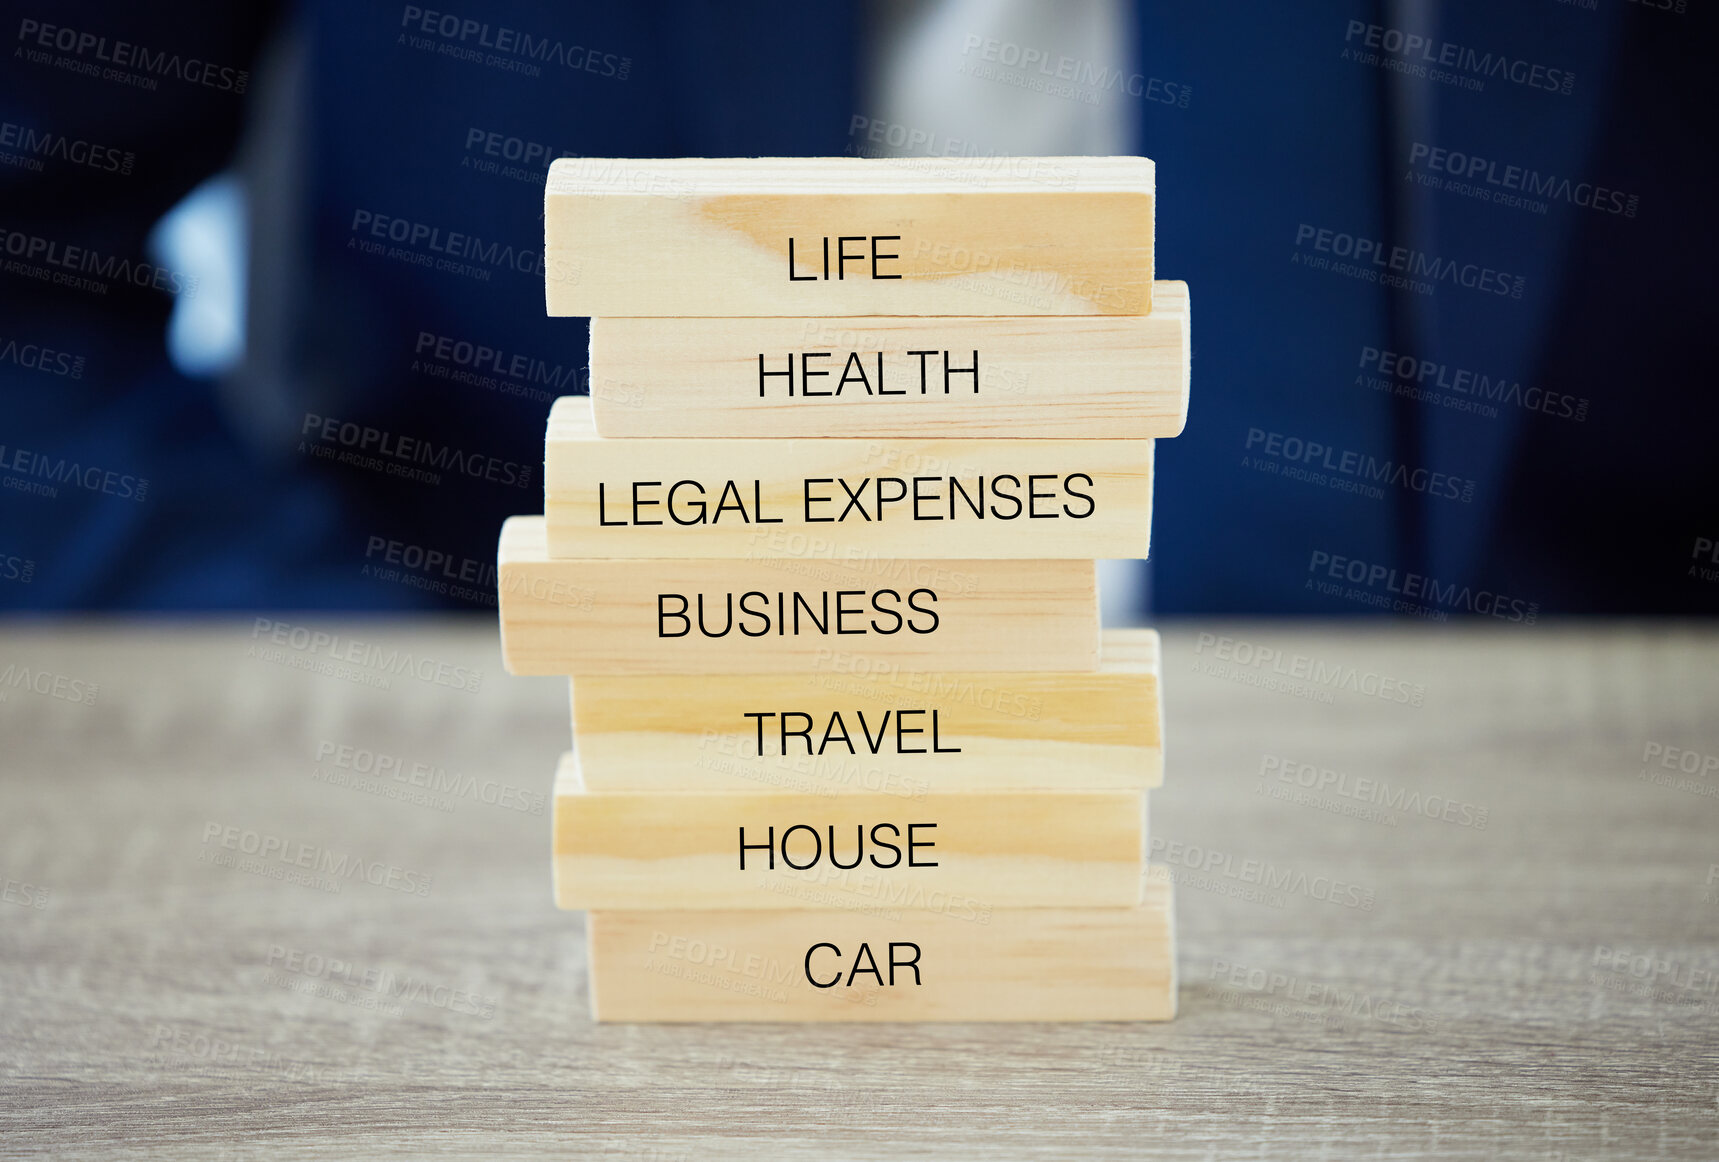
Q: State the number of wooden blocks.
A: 7